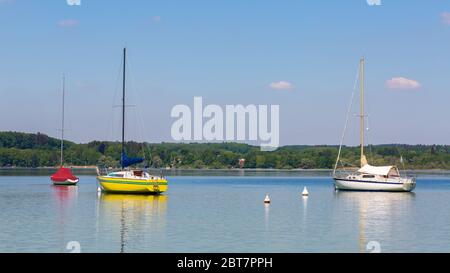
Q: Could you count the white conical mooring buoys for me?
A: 2